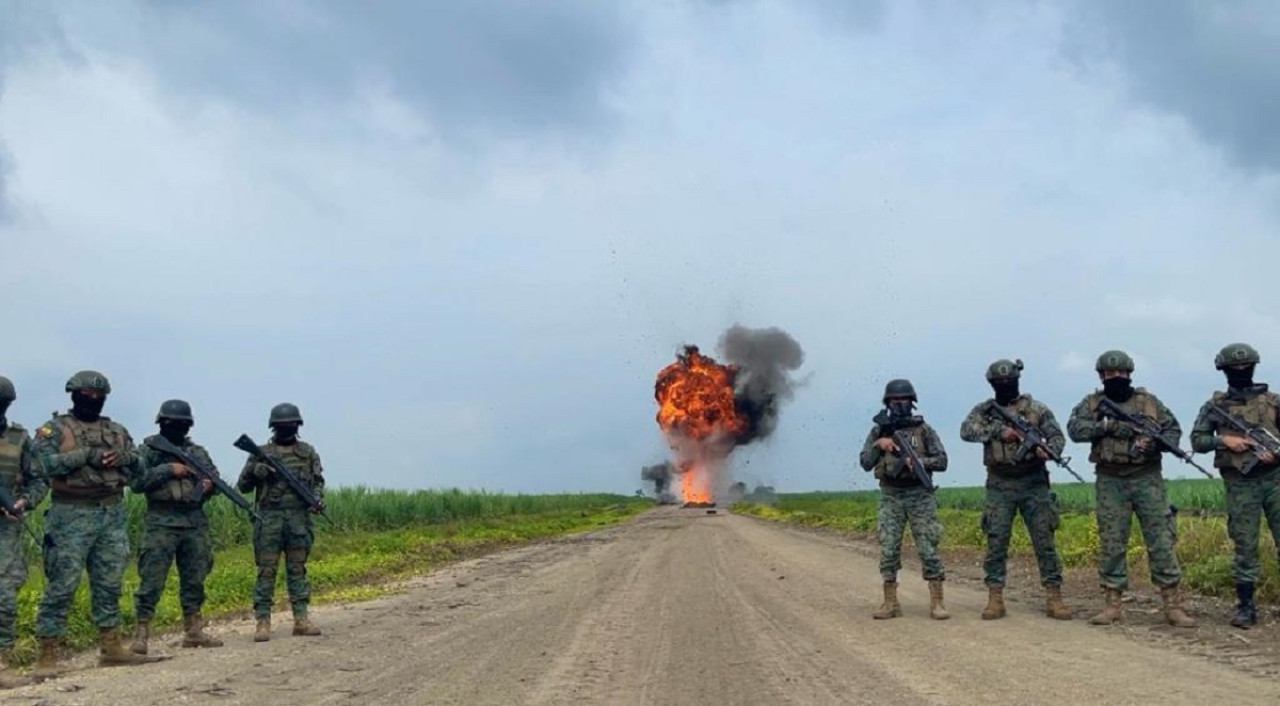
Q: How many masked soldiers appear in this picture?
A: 8